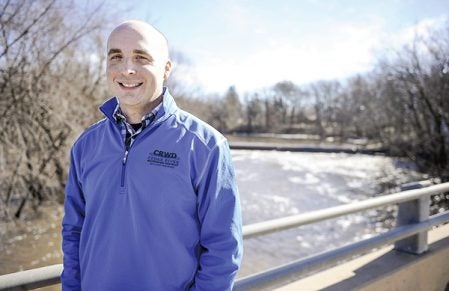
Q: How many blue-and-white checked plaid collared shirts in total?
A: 1